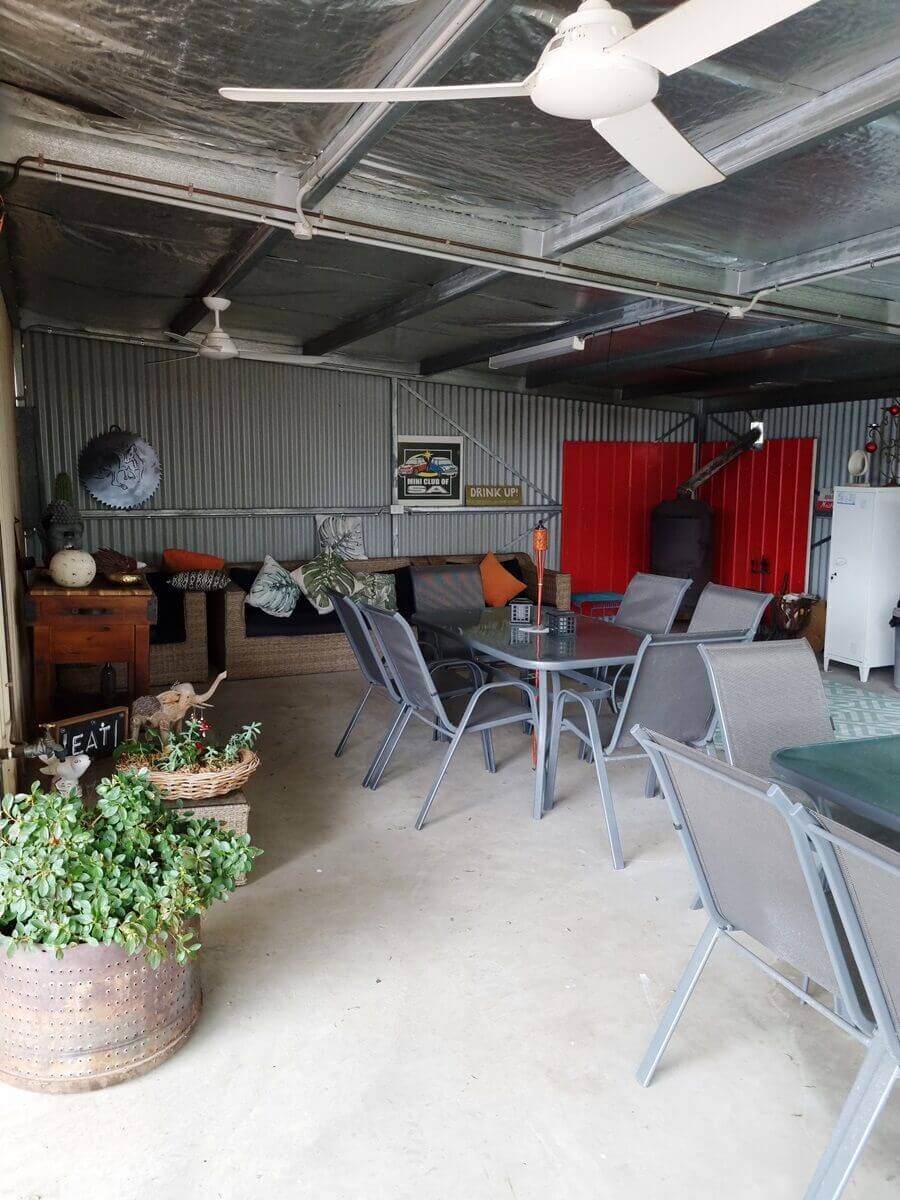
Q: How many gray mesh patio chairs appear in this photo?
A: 9